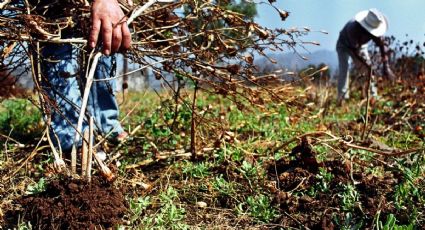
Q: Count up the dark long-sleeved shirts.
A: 1